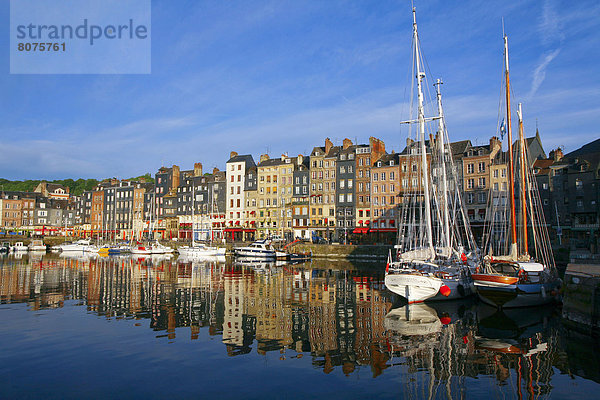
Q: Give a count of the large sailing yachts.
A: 2